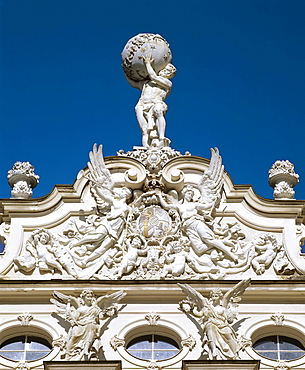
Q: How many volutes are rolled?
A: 2